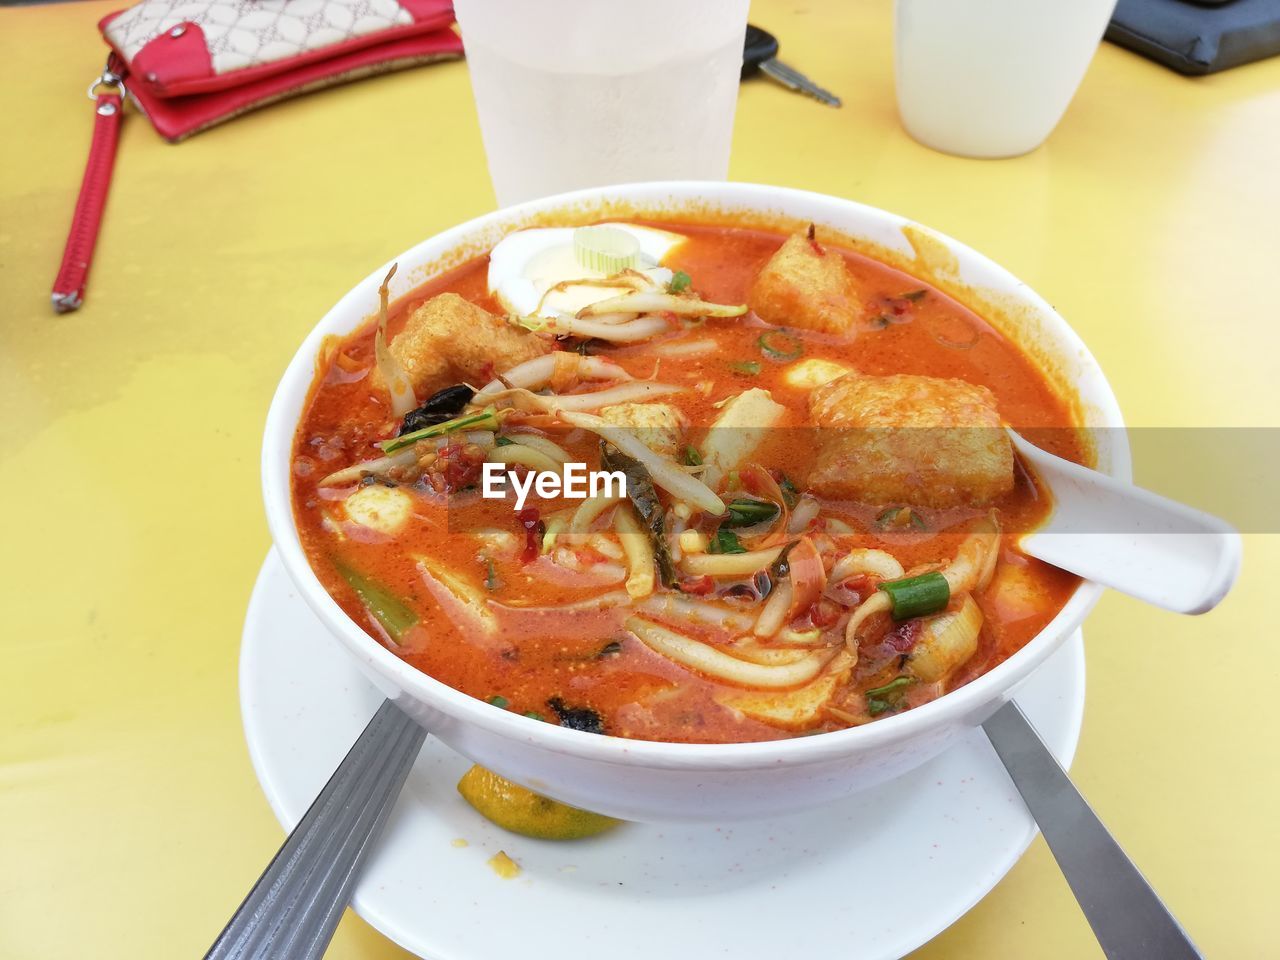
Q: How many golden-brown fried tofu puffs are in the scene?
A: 3